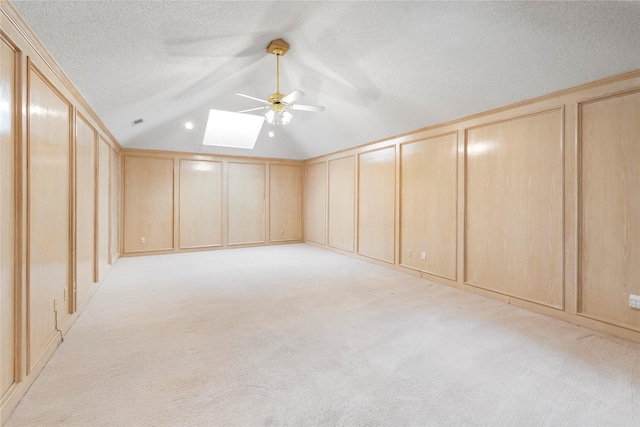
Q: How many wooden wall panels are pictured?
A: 15